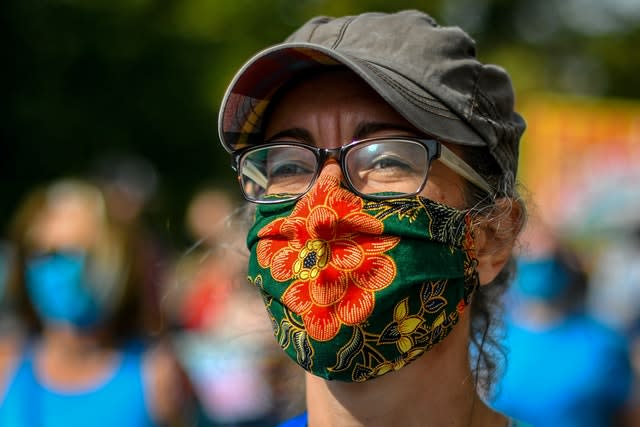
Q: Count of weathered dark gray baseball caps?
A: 1